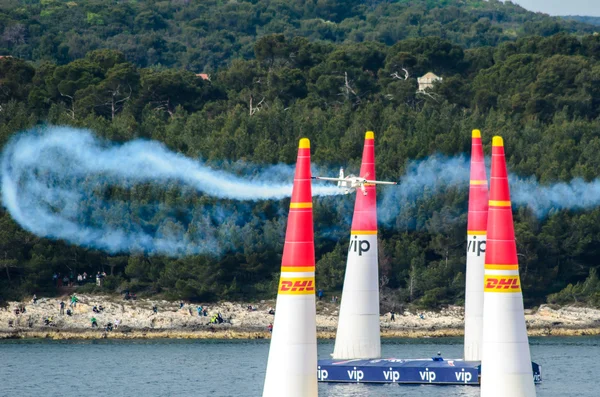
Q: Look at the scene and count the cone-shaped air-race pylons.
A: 4